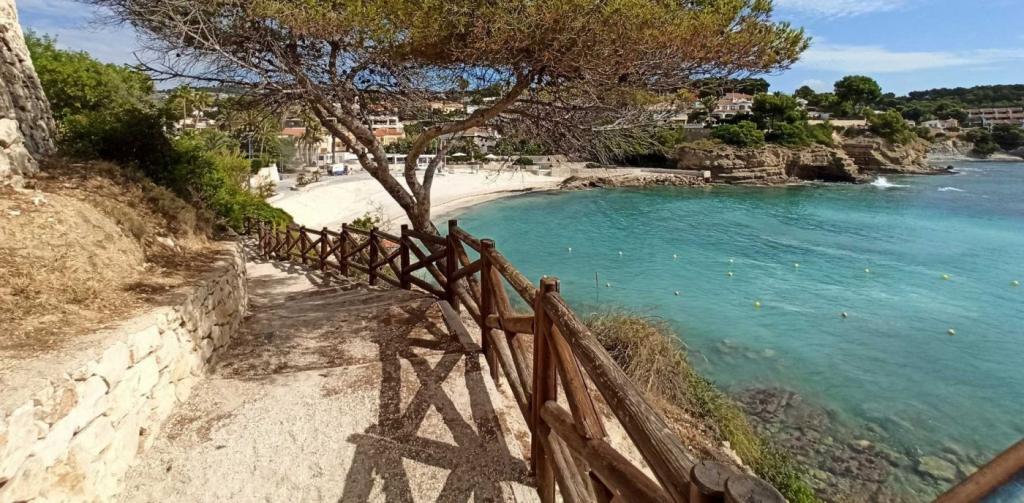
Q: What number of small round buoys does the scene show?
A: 14